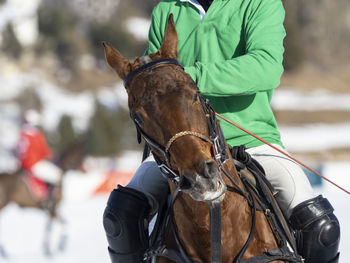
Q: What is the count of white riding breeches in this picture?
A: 2